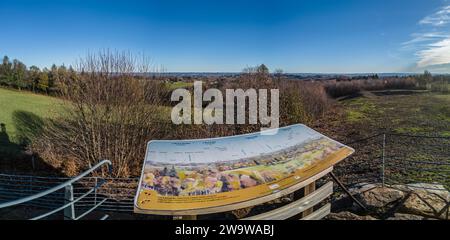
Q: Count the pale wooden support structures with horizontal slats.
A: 1